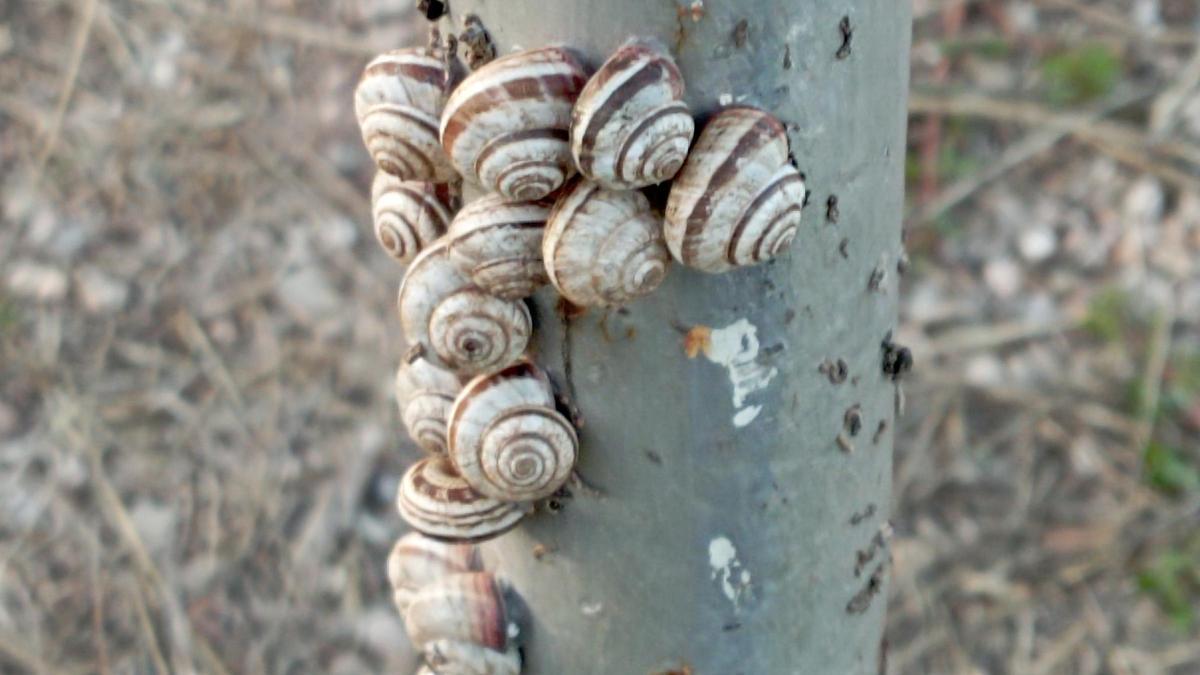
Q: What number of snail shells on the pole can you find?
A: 14